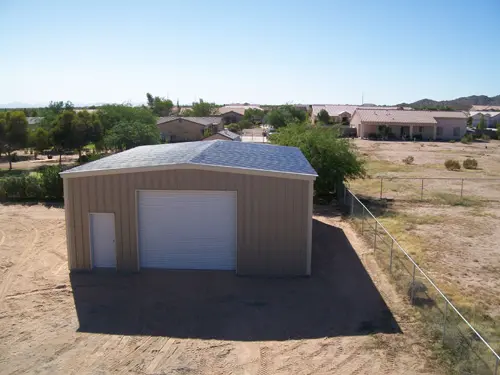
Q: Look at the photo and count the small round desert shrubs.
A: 3